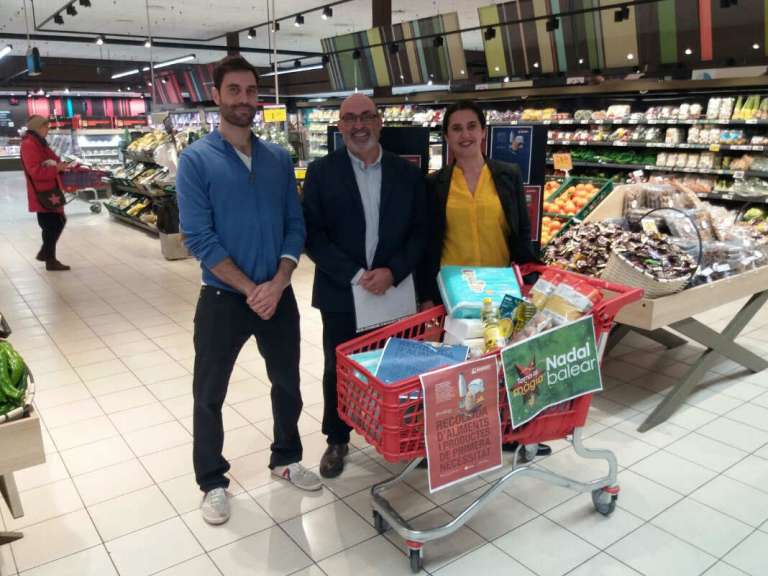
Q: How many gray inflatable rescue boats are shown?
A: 0